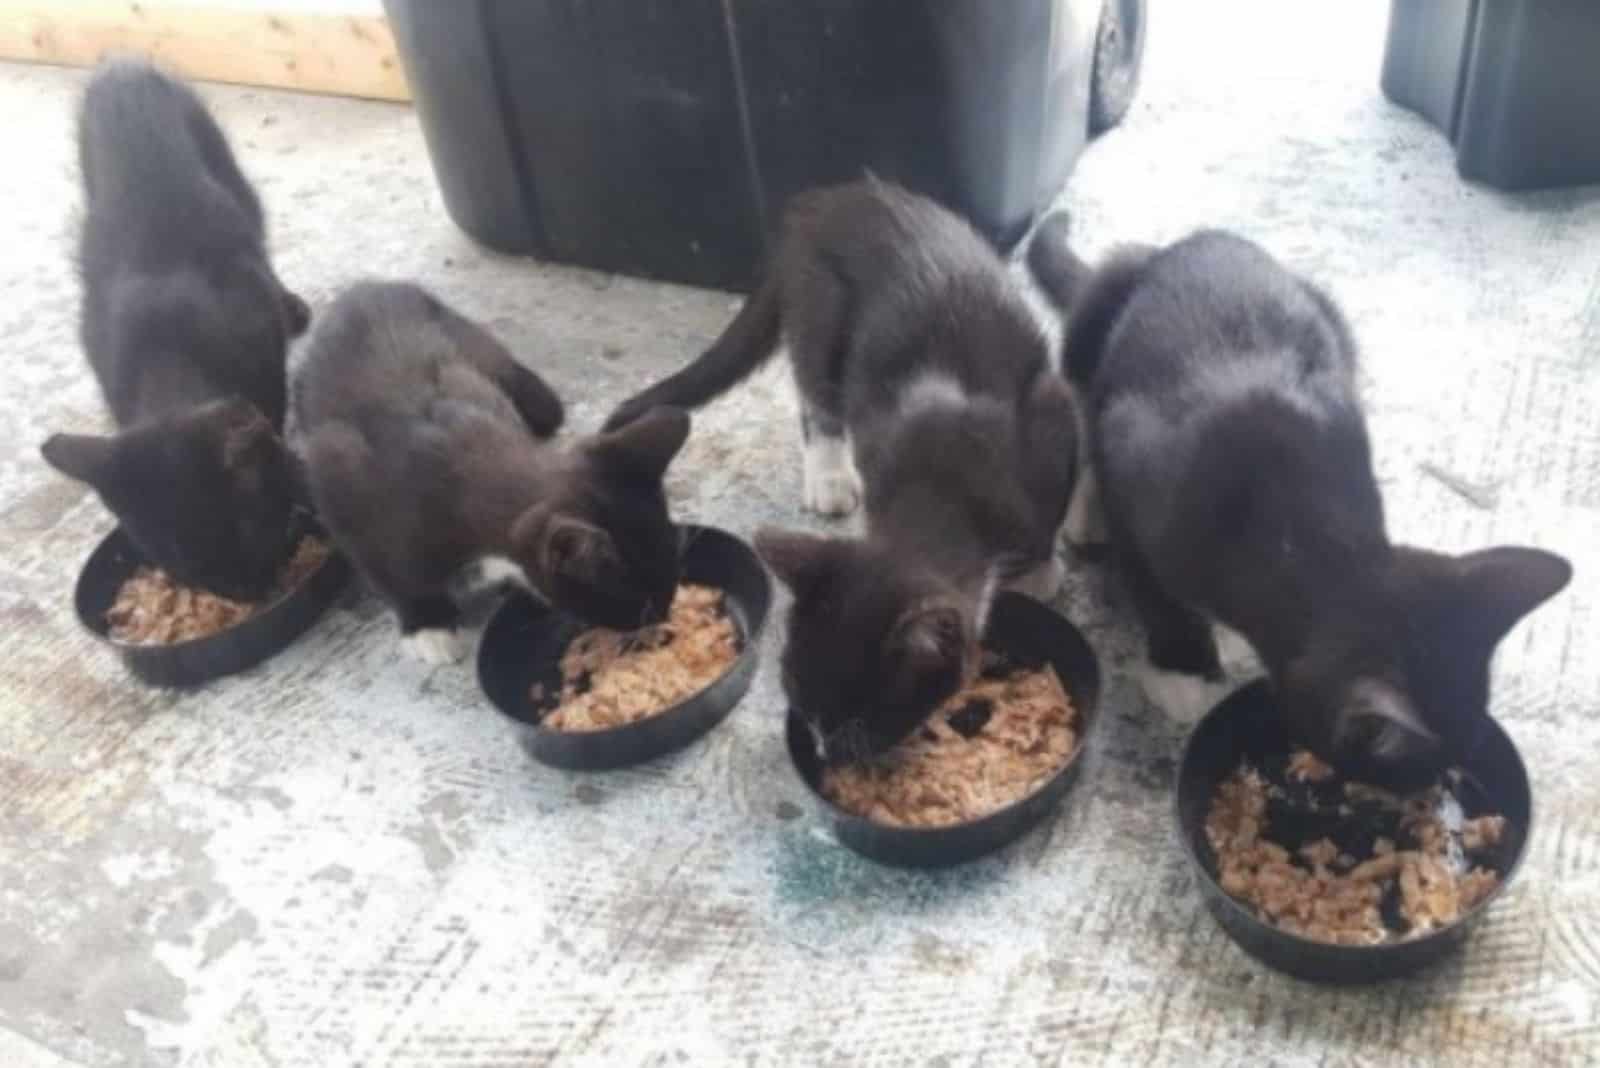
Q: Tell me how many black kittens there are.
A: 4